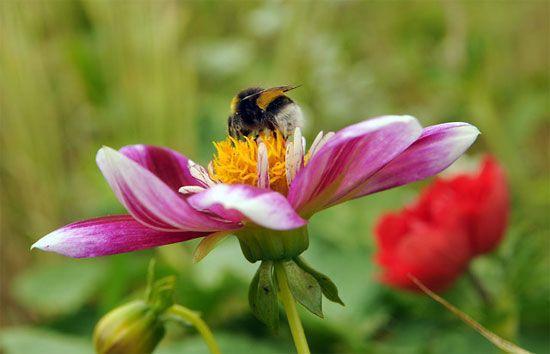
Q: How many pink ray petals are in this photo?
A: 6